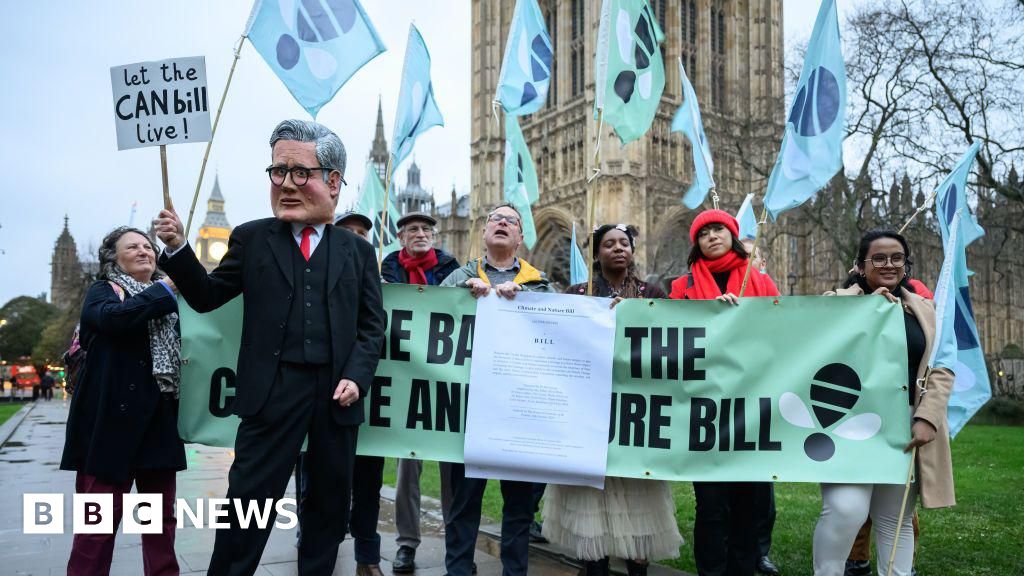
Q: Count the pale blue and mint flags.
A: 12